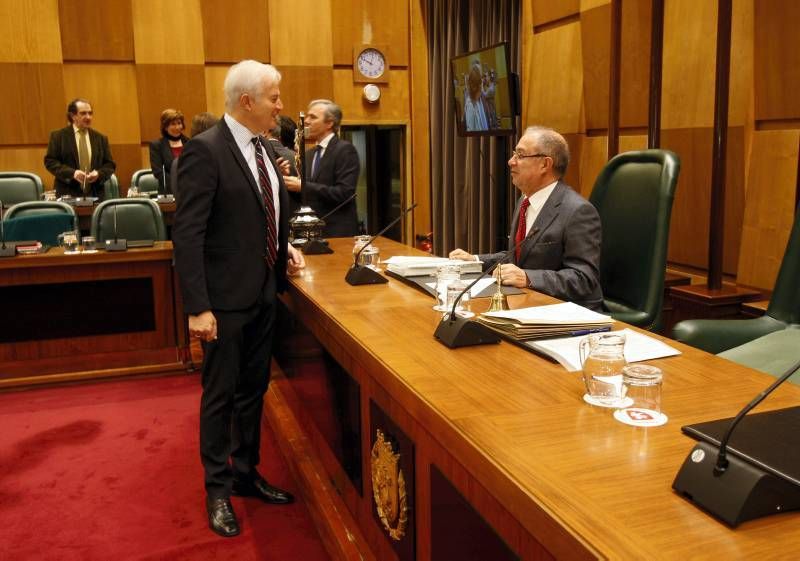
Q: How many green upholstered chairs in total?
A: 7